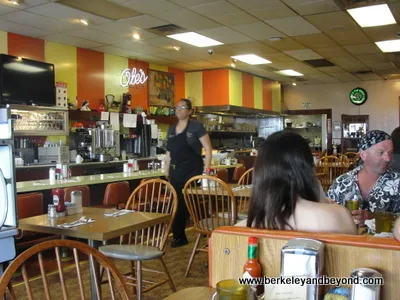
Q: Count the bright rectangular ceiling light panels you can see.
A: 5